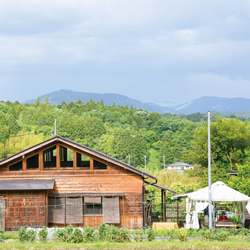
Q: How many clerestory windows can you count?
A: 6